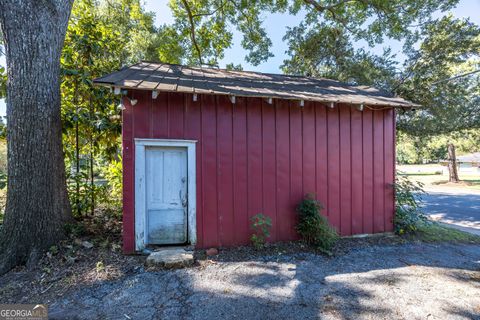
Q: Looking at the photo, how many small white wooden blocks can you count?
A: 8